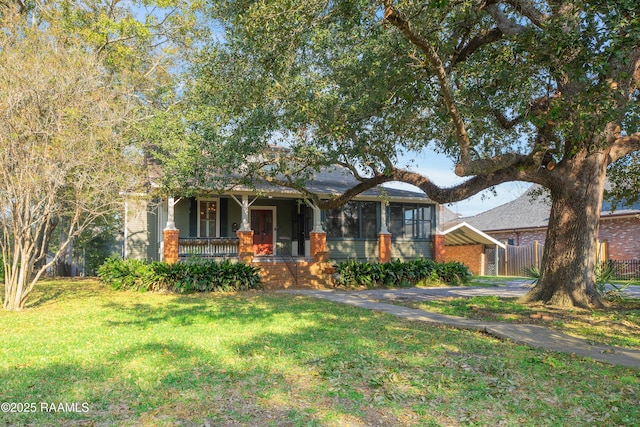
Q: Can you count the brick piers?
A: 5